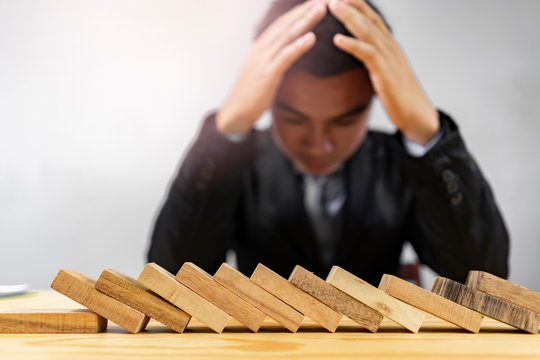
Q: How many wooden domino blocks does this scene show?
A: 12